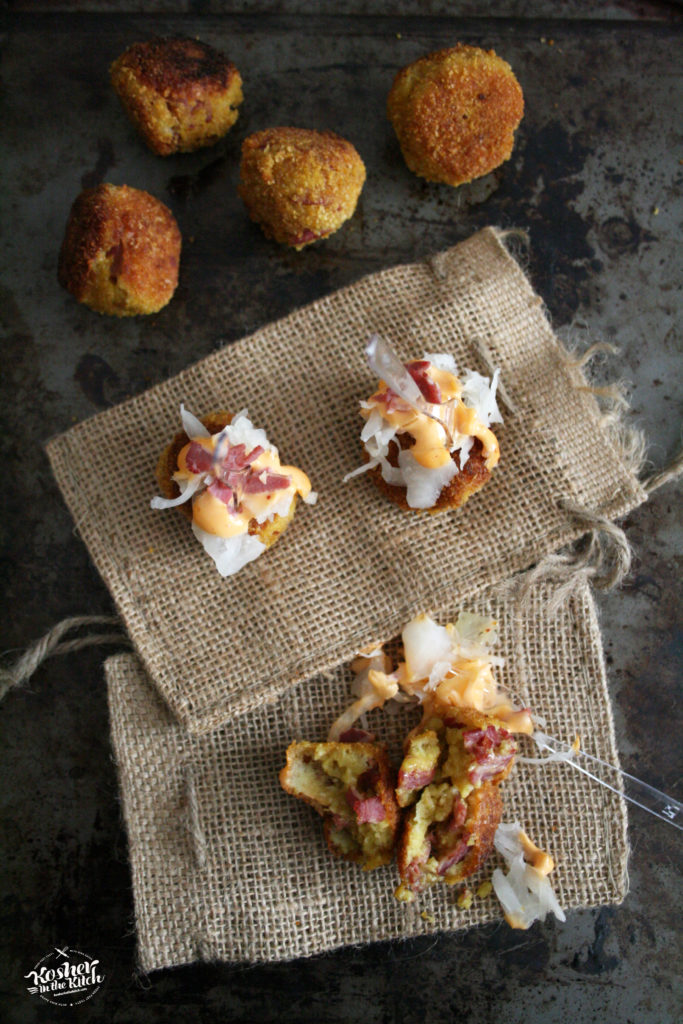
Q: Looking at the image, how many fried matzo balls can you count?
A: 7